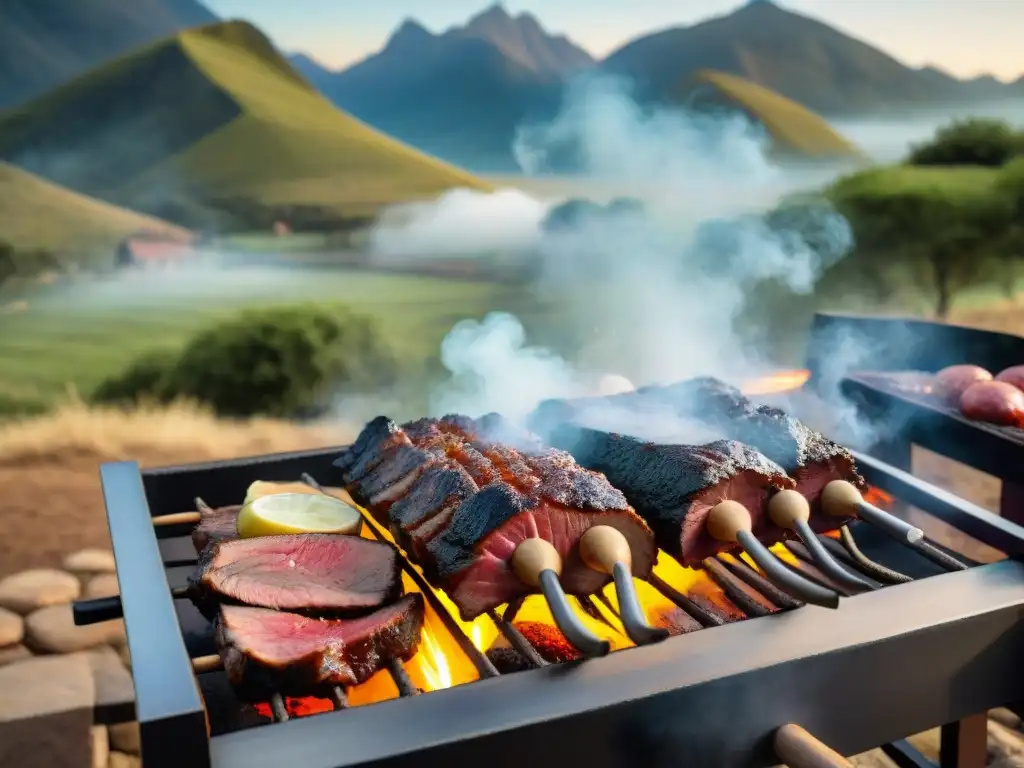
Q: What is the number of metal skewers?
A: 5